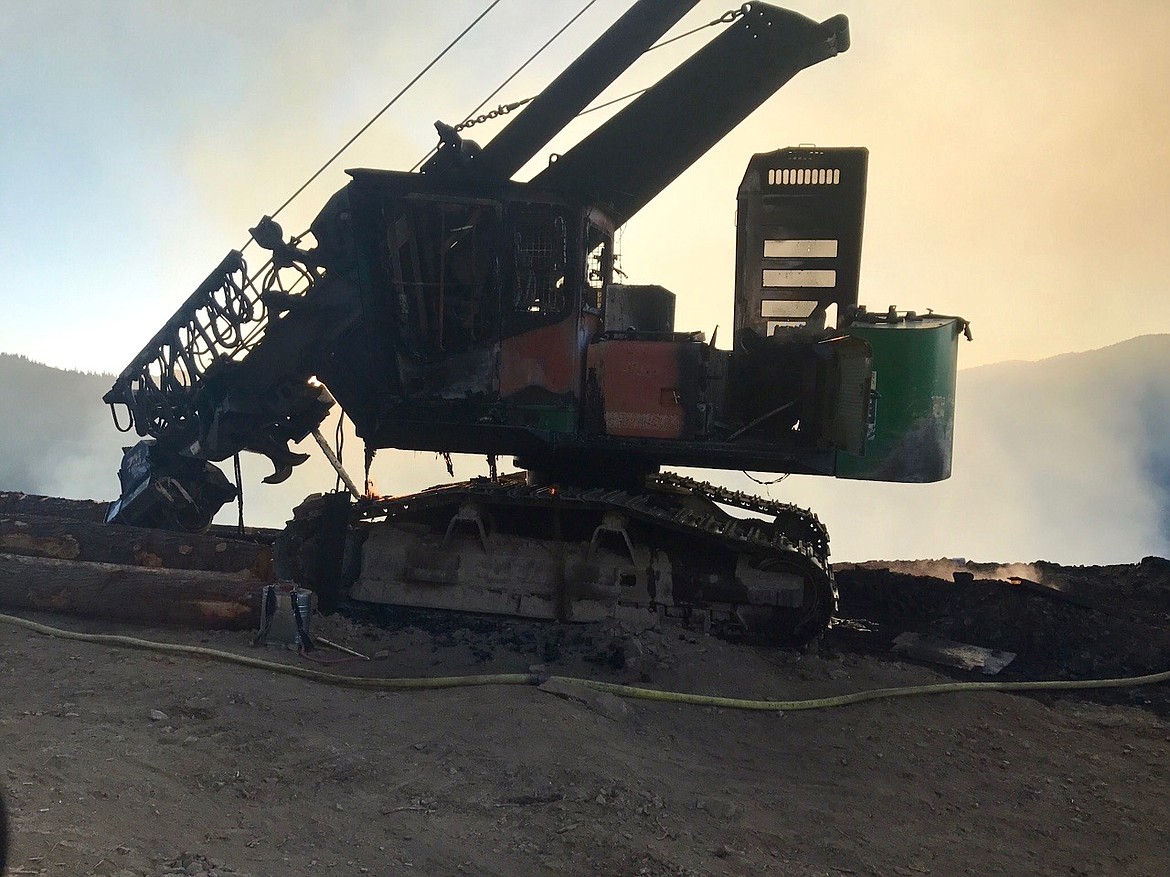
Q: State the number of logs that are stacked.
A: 3